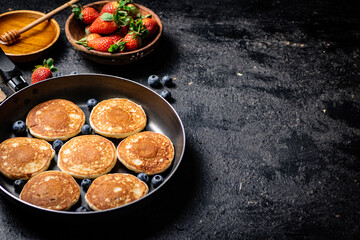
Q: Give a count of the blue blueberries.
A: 12